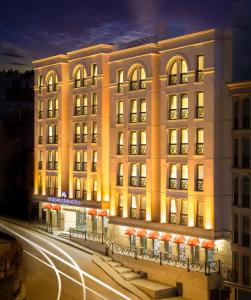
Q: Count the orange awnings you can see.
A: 11